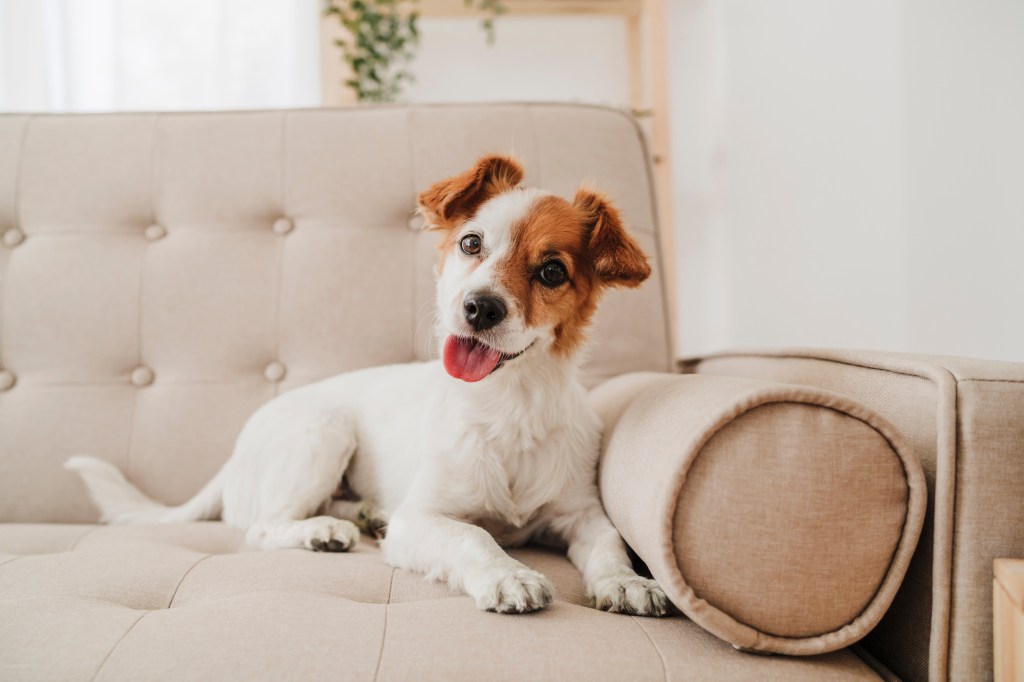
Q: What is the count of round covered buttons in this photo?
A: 7